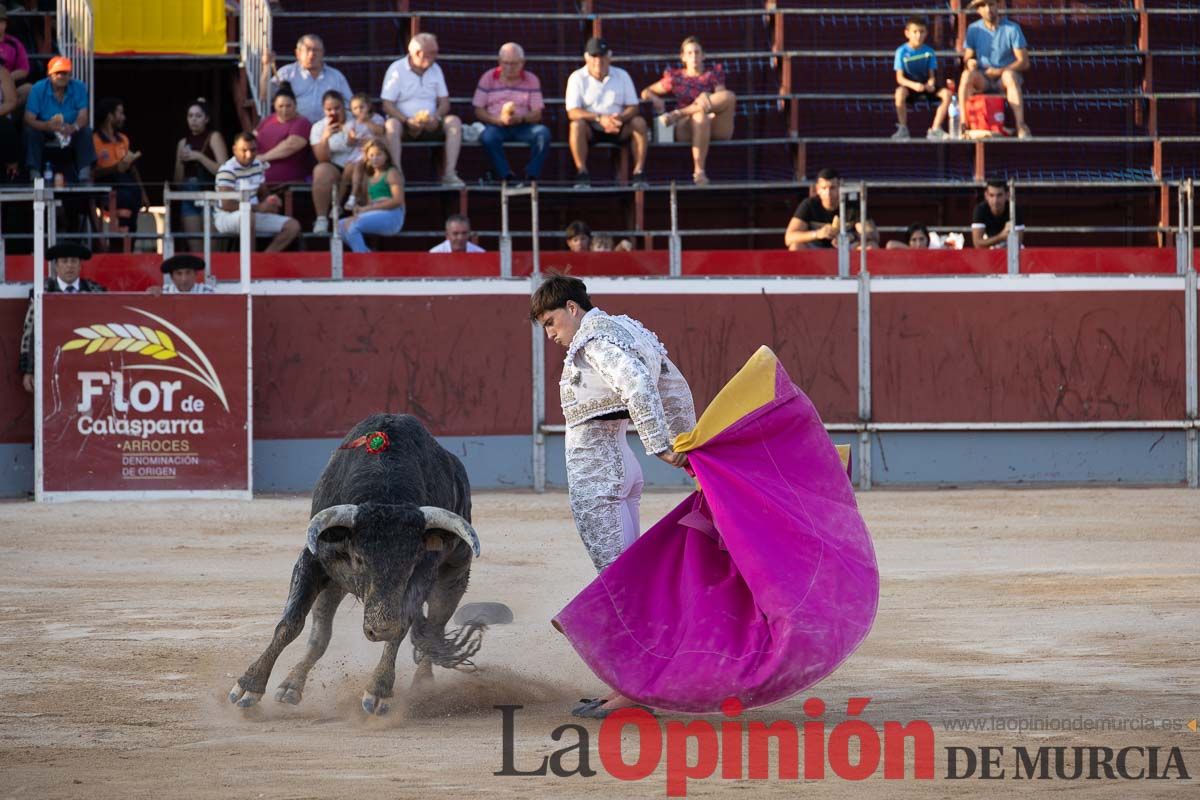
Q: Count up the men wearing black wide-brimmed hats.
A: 2